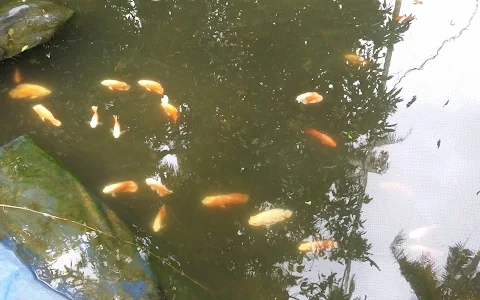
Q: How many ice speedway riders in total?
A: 0